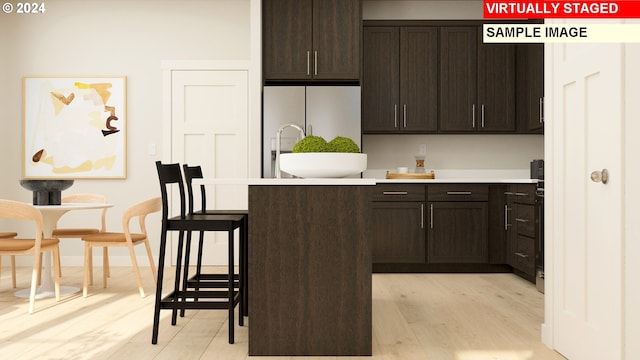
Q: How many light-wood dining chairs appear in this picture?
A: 4